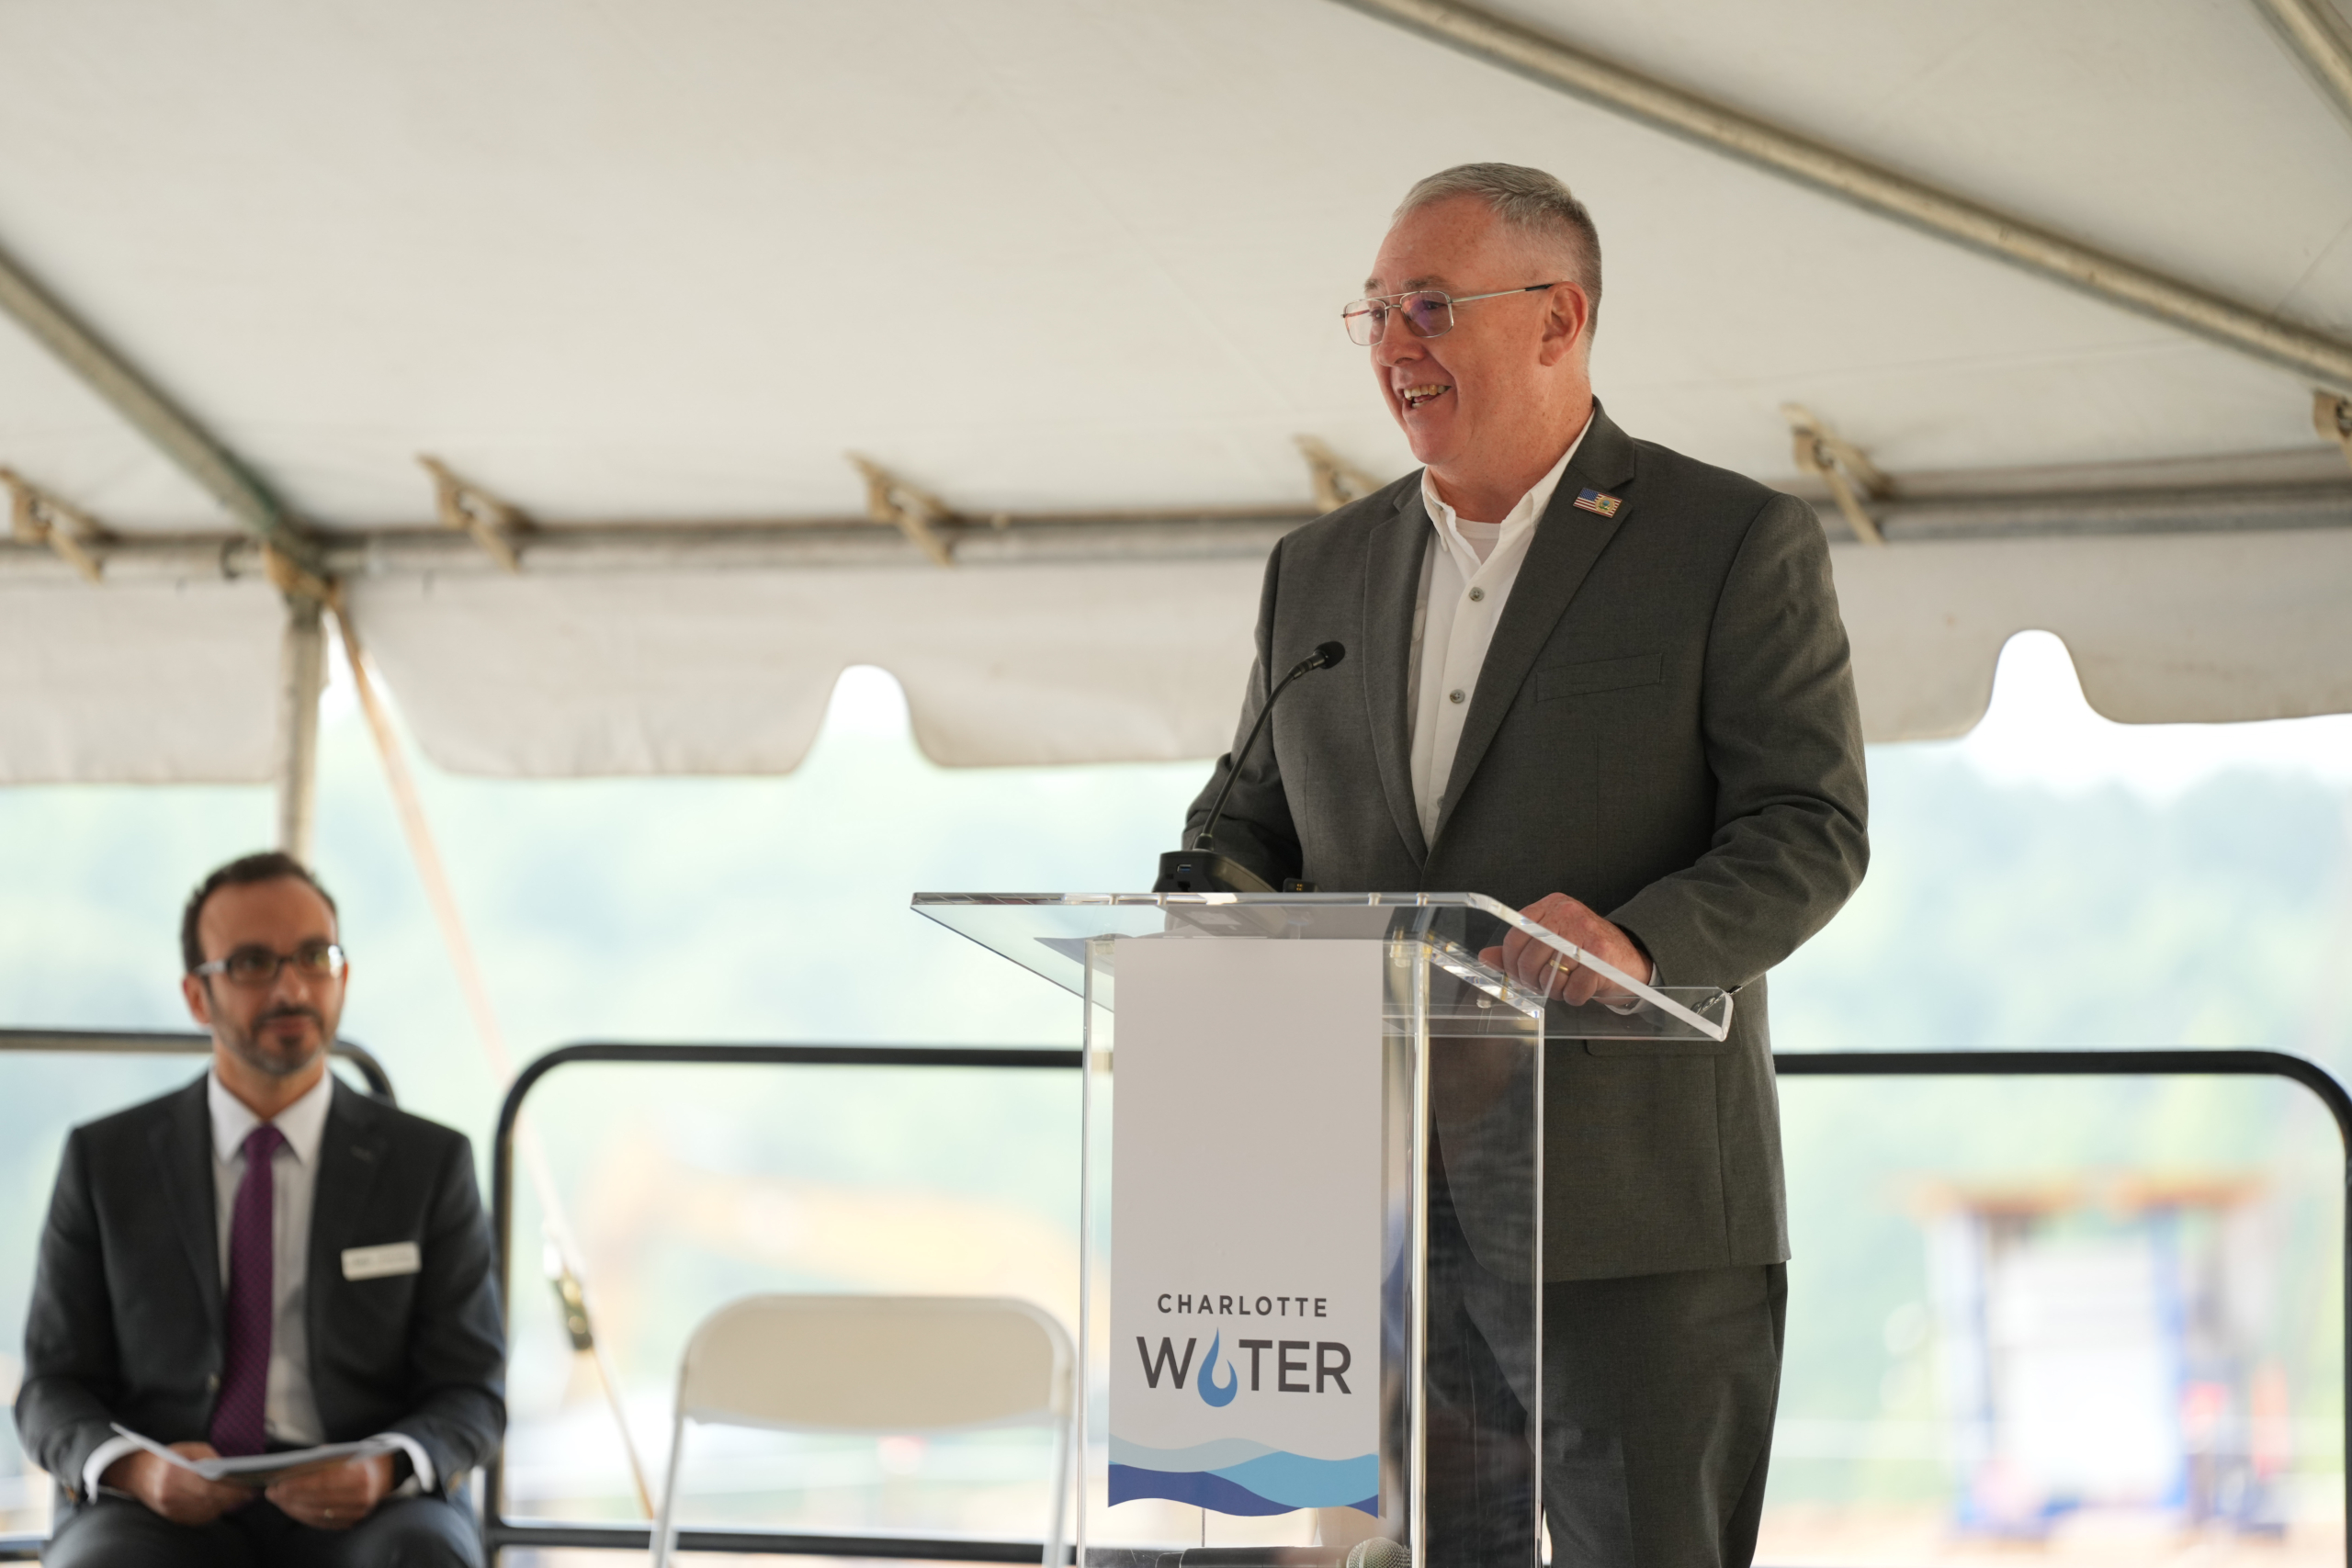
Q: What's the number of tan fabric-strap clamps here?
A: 6